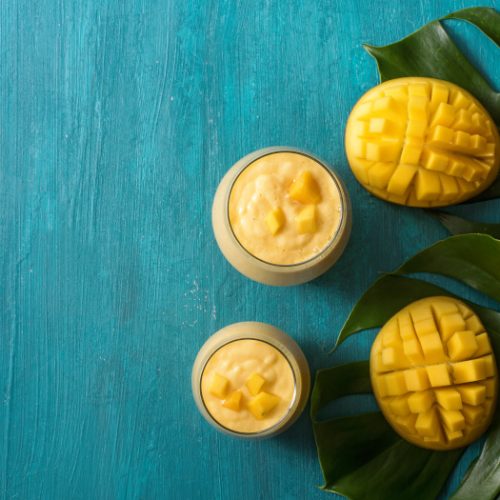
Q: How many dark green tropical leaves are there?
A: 2